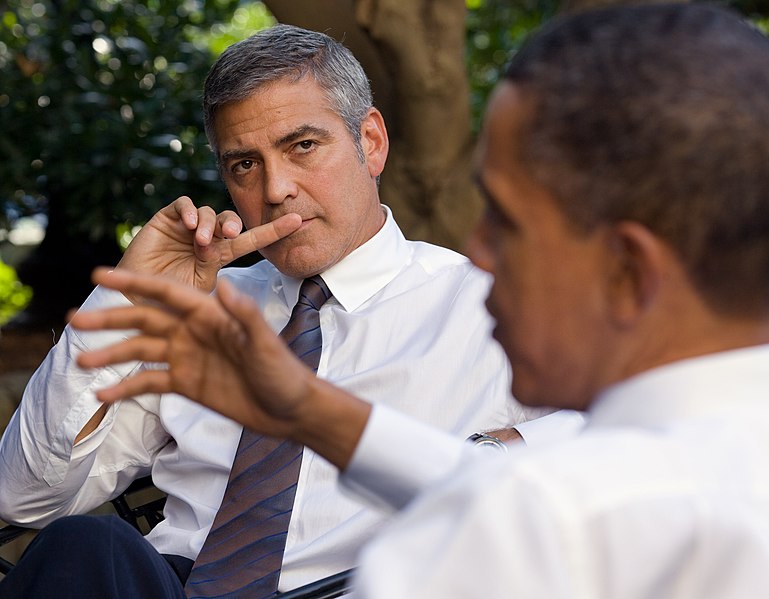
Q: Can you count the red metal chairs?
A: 0